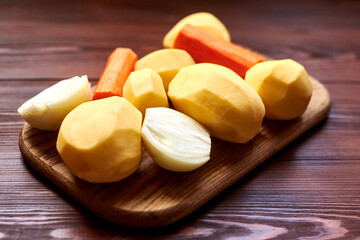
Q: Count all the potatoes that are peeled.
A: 6